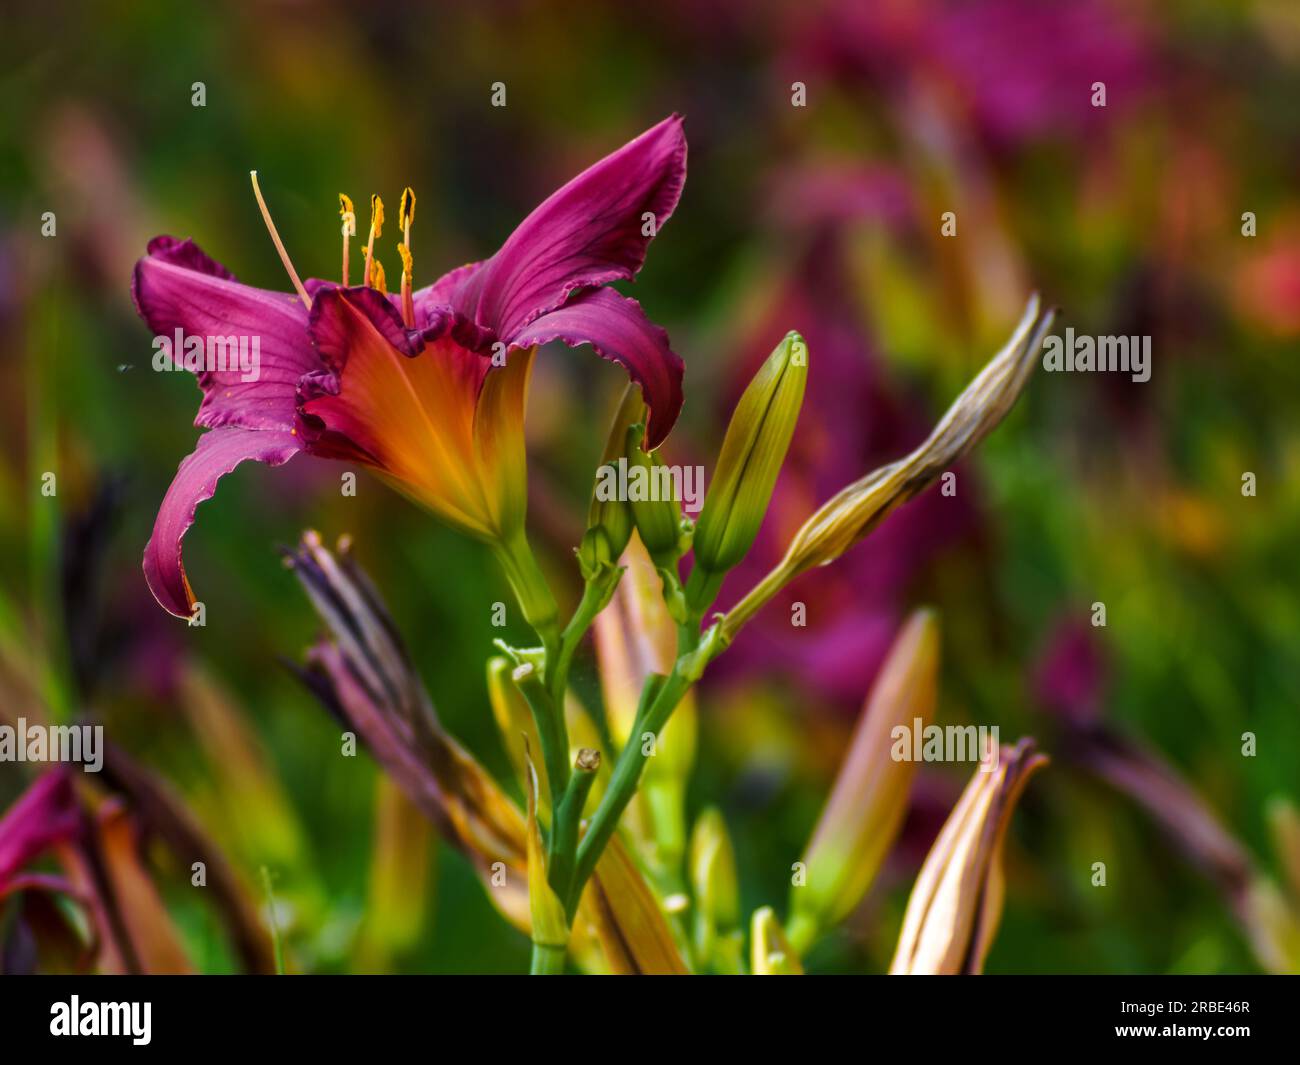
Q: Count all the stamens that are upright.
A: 6